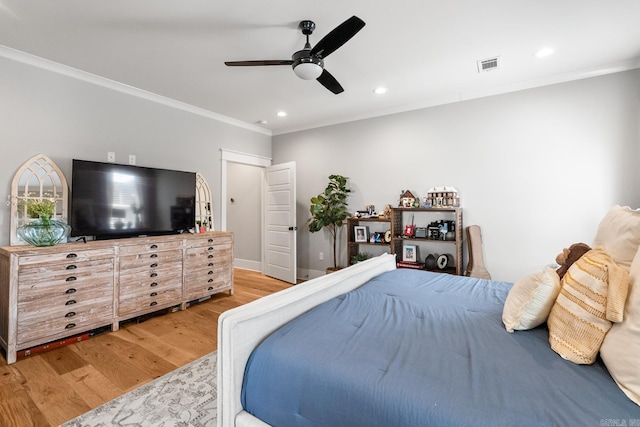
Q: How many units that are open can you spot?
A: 2